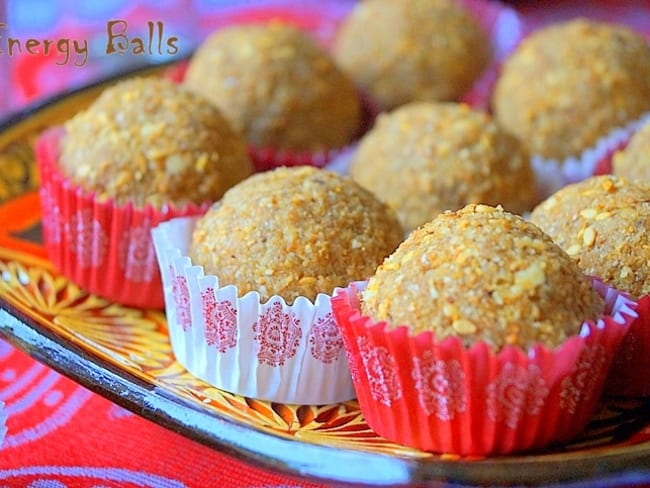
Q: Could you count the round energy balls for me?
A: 9